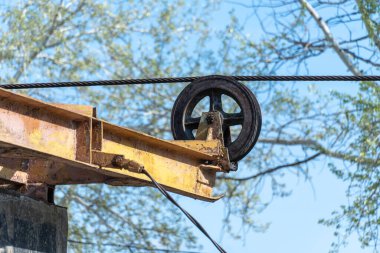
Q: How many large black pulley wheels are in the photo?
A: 1